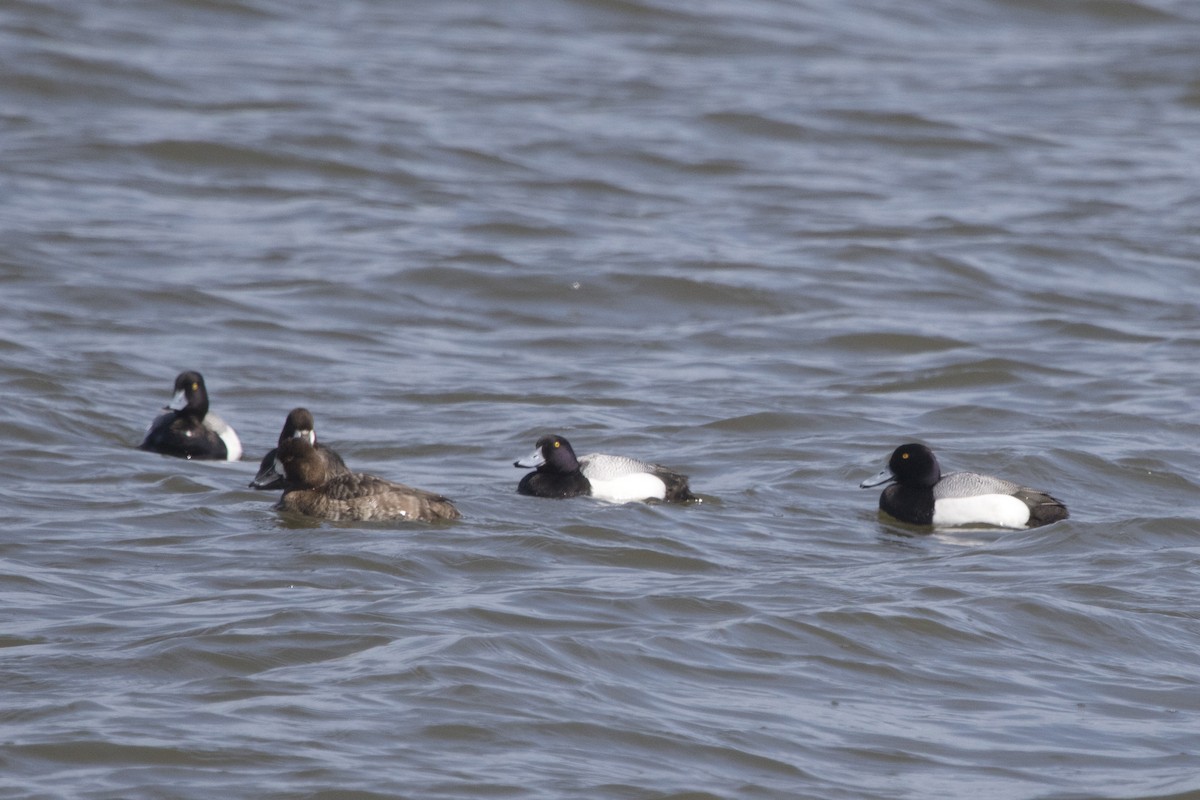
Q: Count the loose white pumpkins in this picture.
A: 0